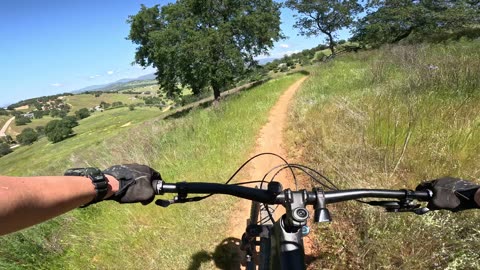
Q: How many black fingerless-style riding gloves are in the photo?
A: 2